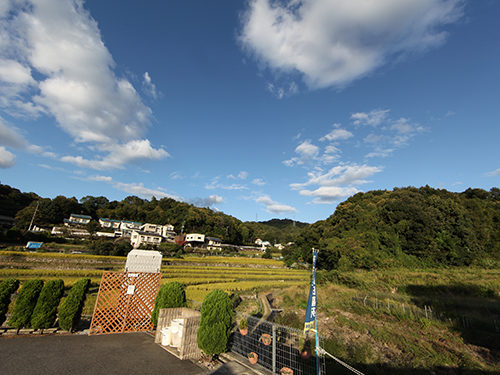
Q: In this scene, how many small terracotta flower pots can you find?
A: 5